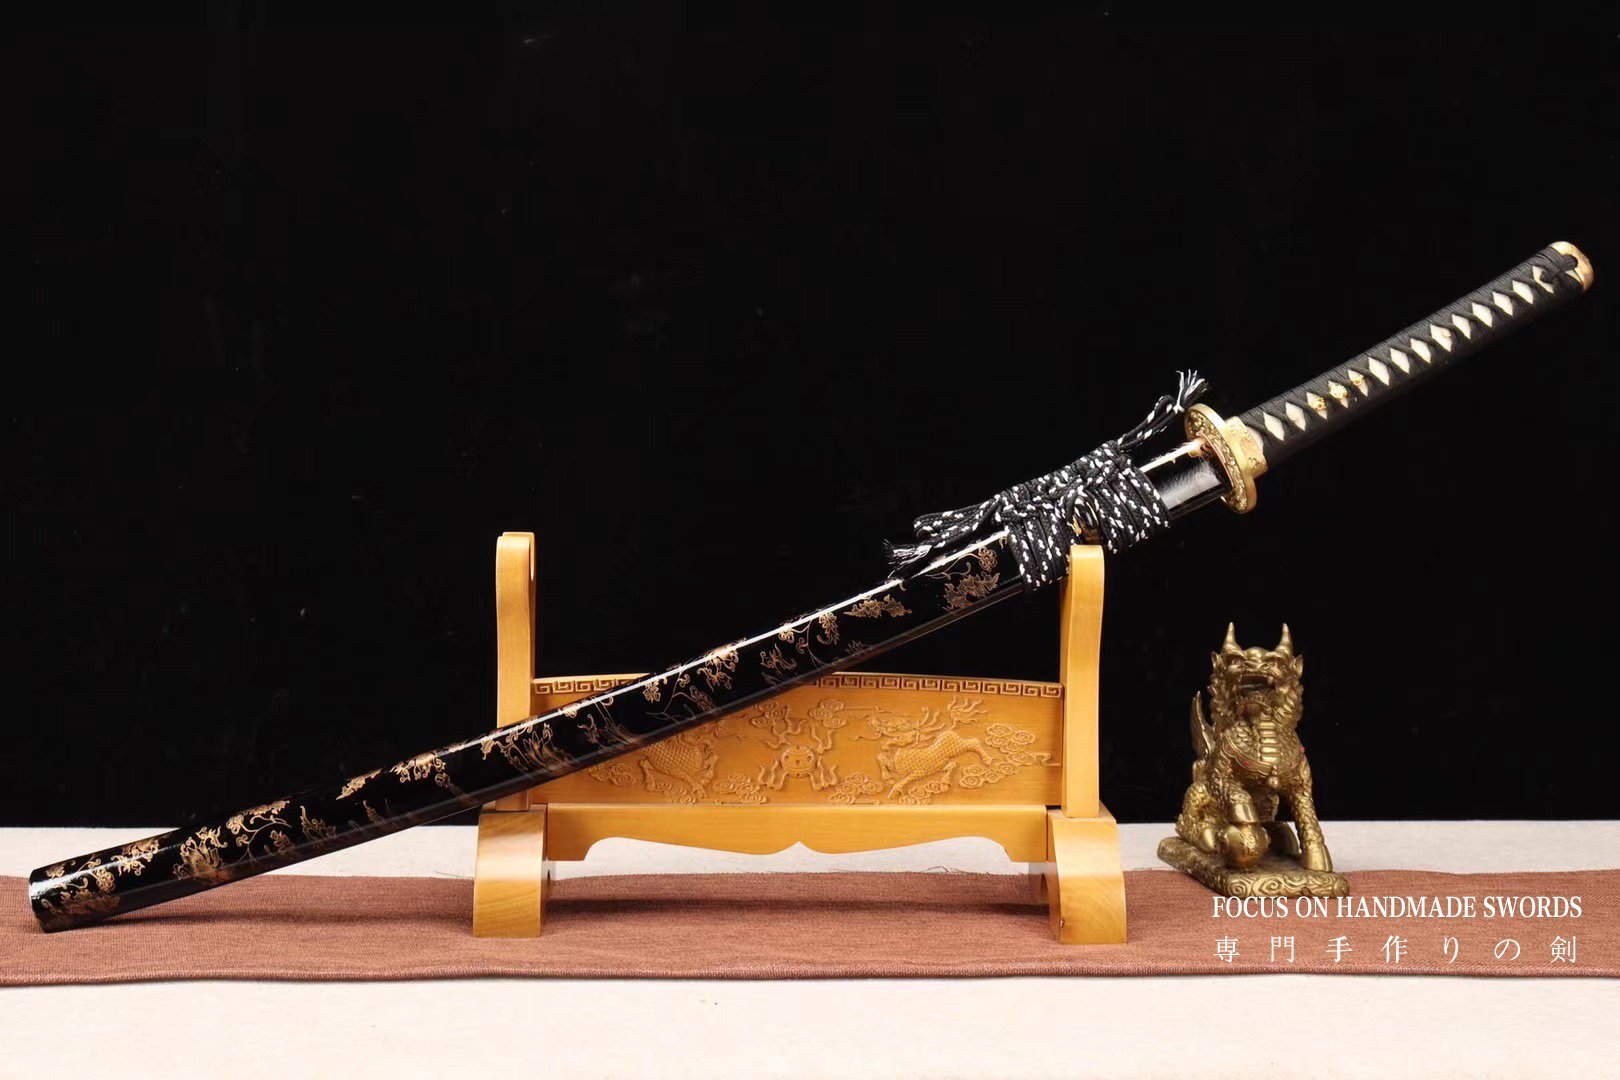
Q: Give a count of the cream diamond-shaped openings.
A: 14